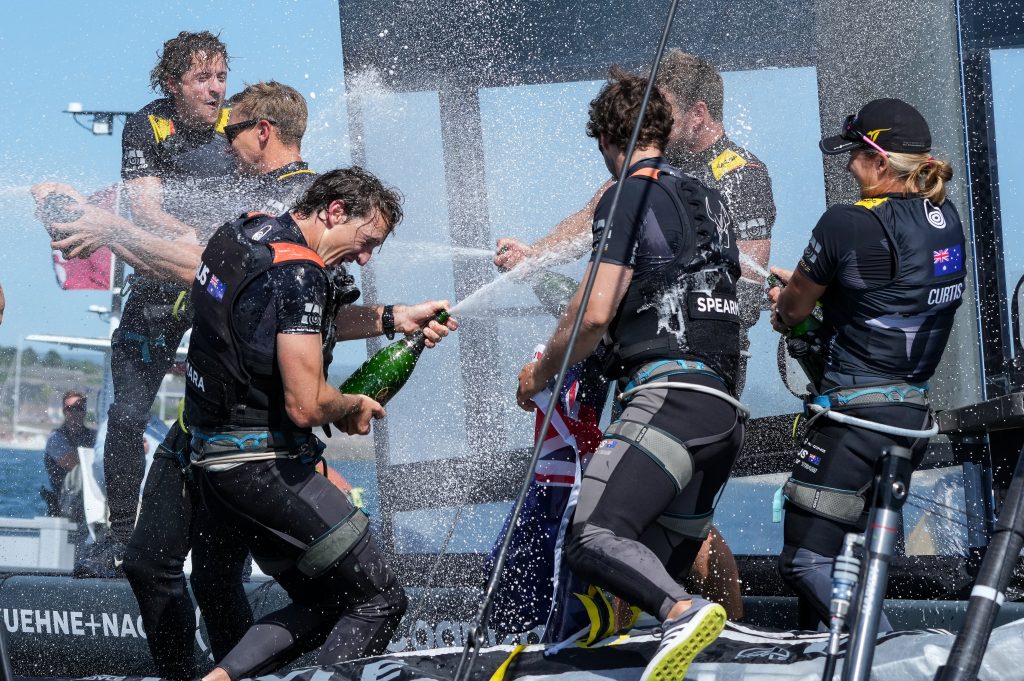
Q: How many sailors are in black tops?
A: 6